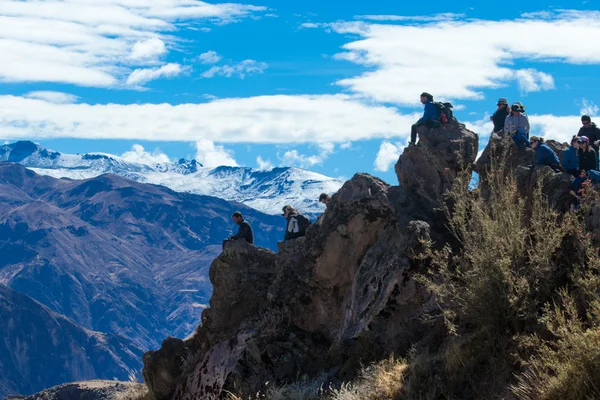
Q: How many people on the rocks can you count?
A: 11